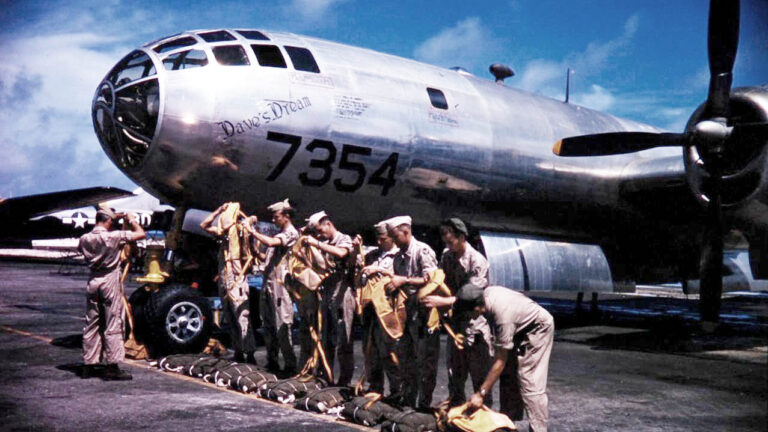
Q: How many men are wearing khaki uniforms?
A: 8